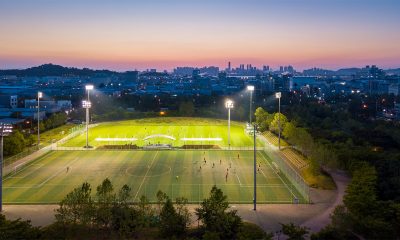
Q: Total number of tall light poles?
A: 8